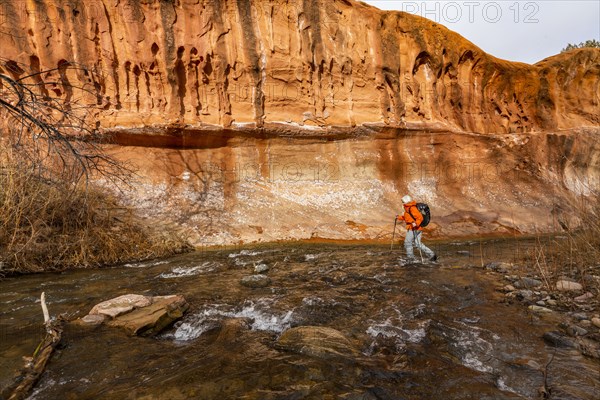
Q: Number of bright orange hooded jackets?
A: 1